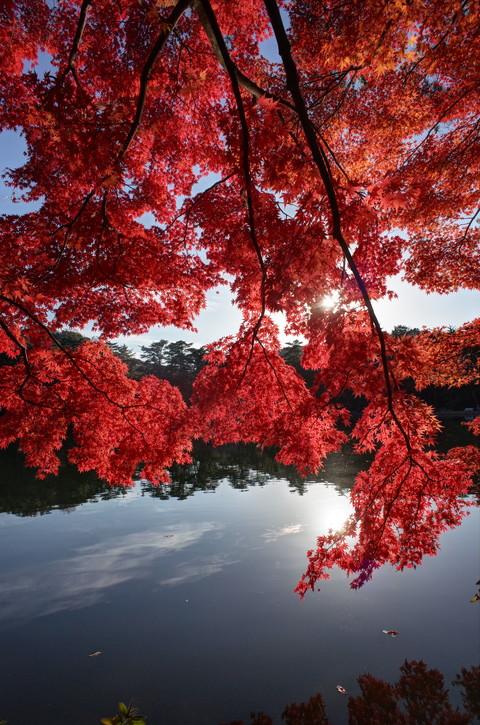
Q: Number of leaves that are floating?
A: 3